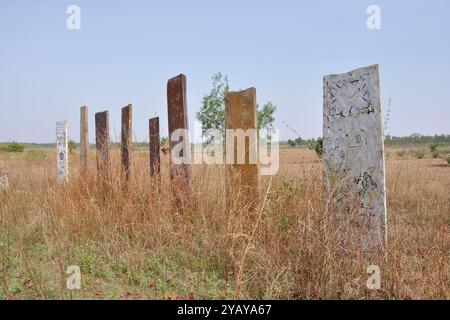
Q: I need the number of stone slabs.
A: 8